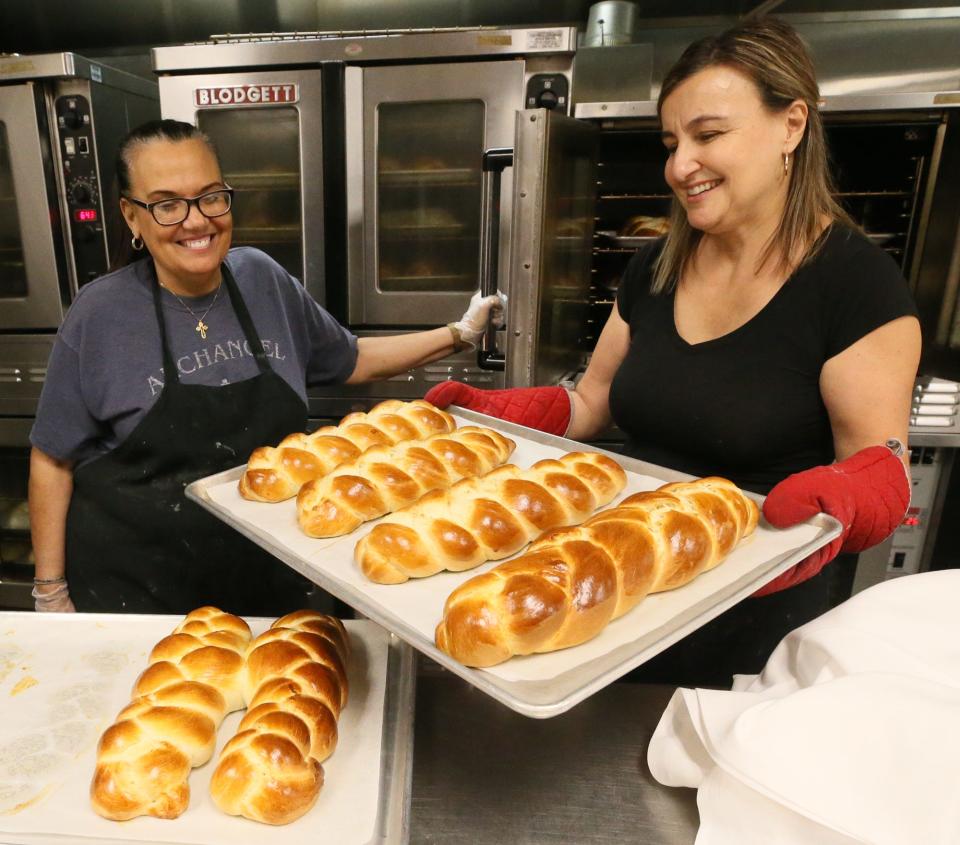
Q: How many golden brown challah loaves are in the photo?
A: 6